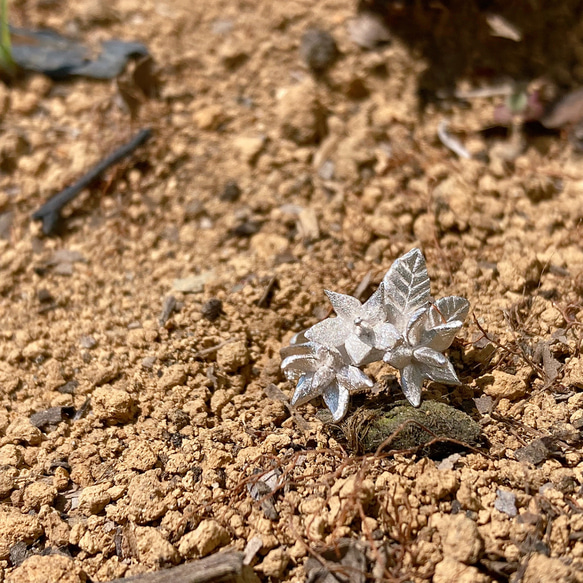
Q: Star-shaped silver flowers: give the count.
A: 3